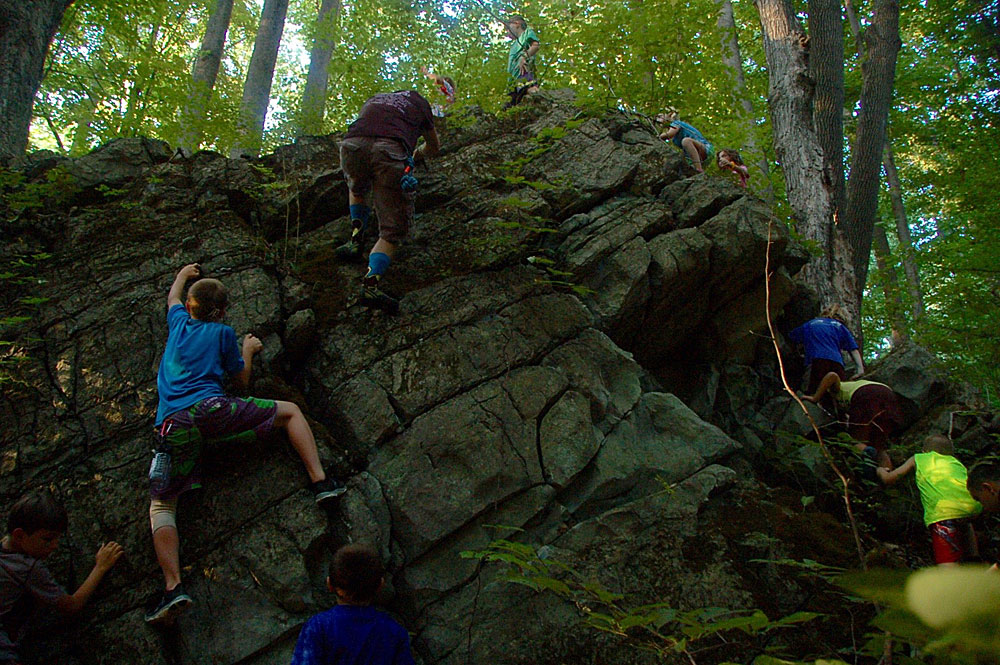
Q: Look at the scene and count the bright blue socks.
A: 2